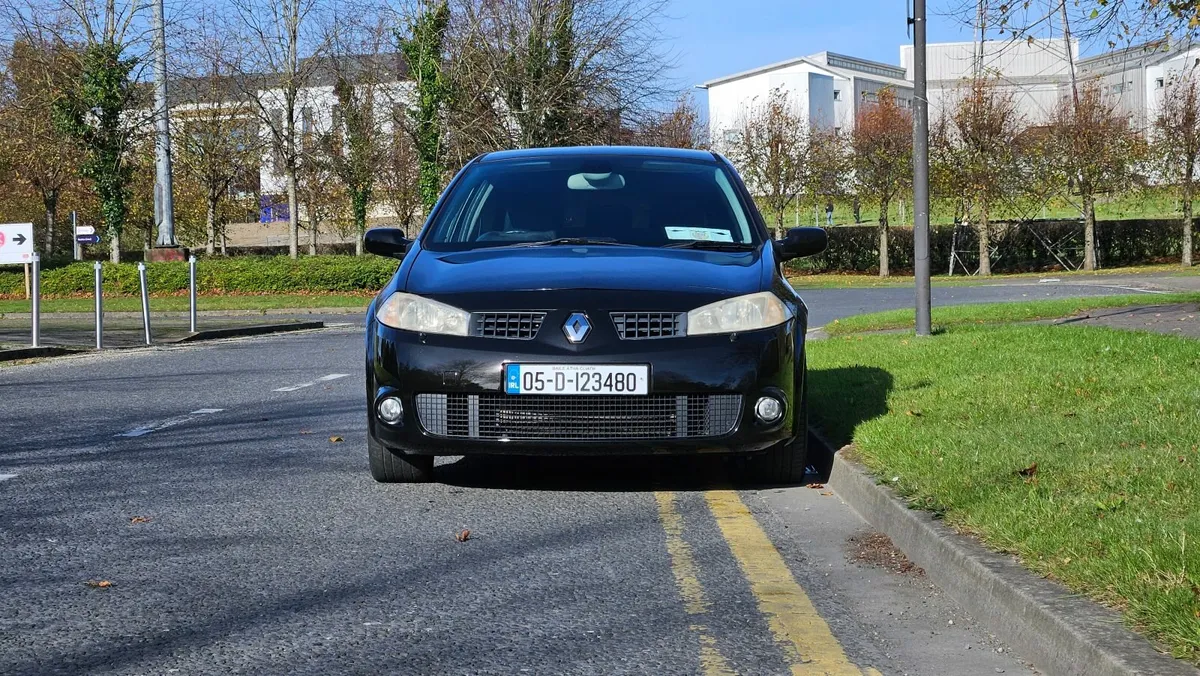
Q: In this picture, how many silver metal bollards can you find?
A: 4